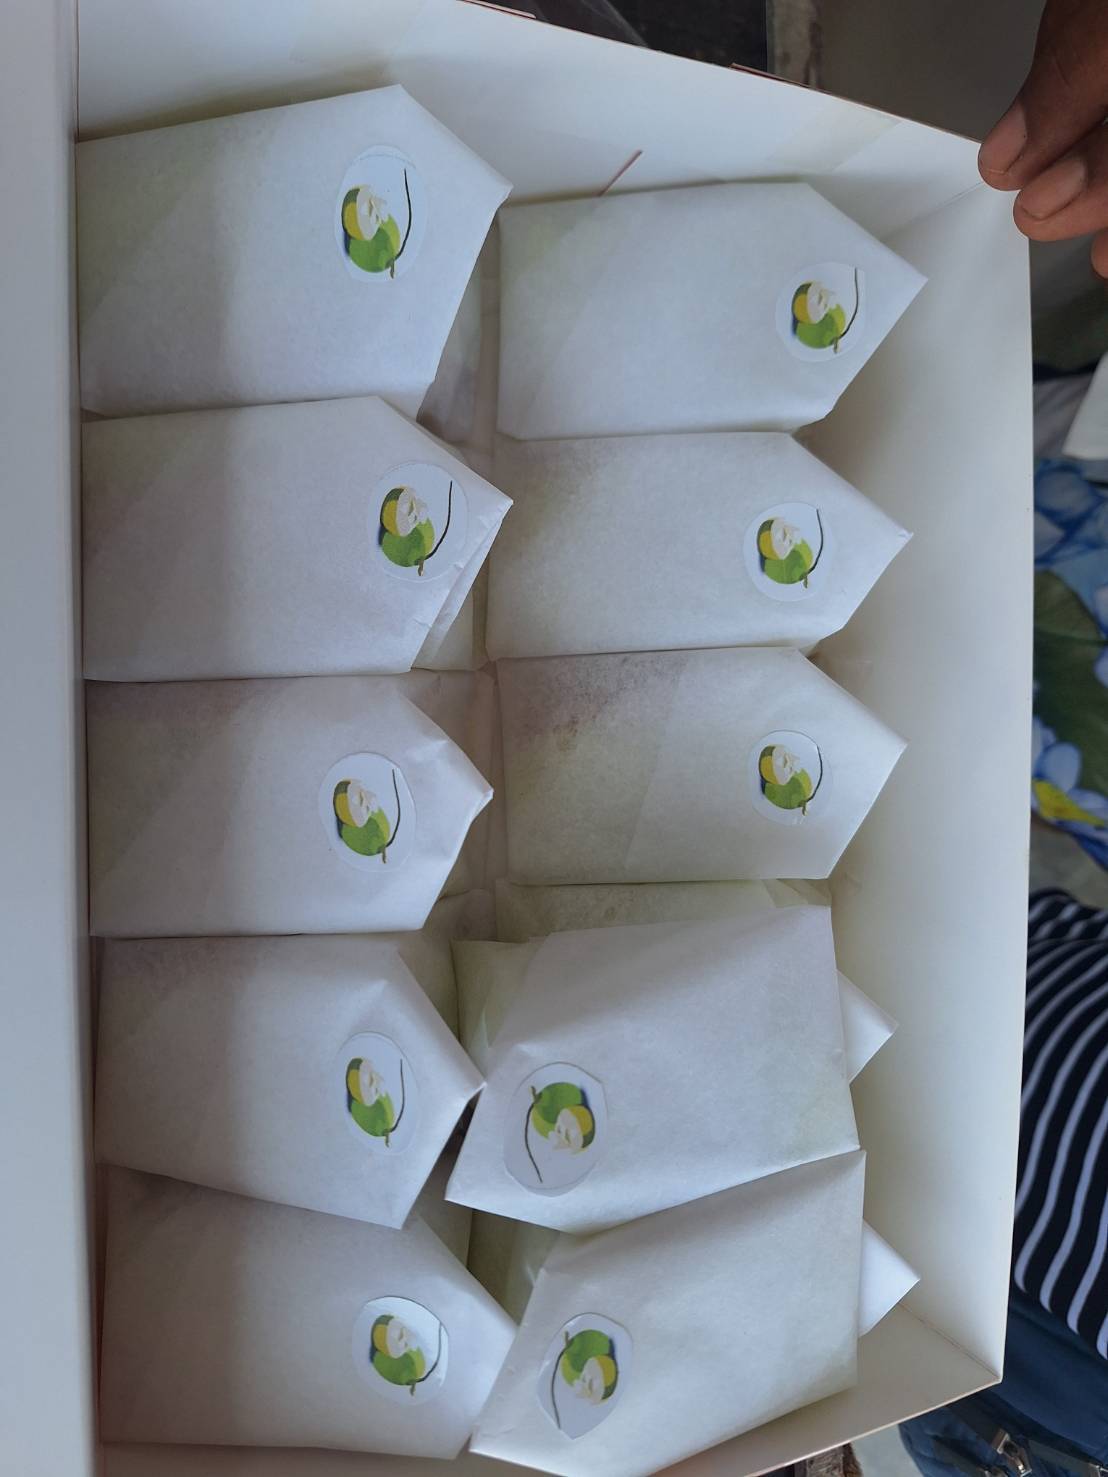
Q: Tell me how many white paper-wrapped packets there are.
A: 10